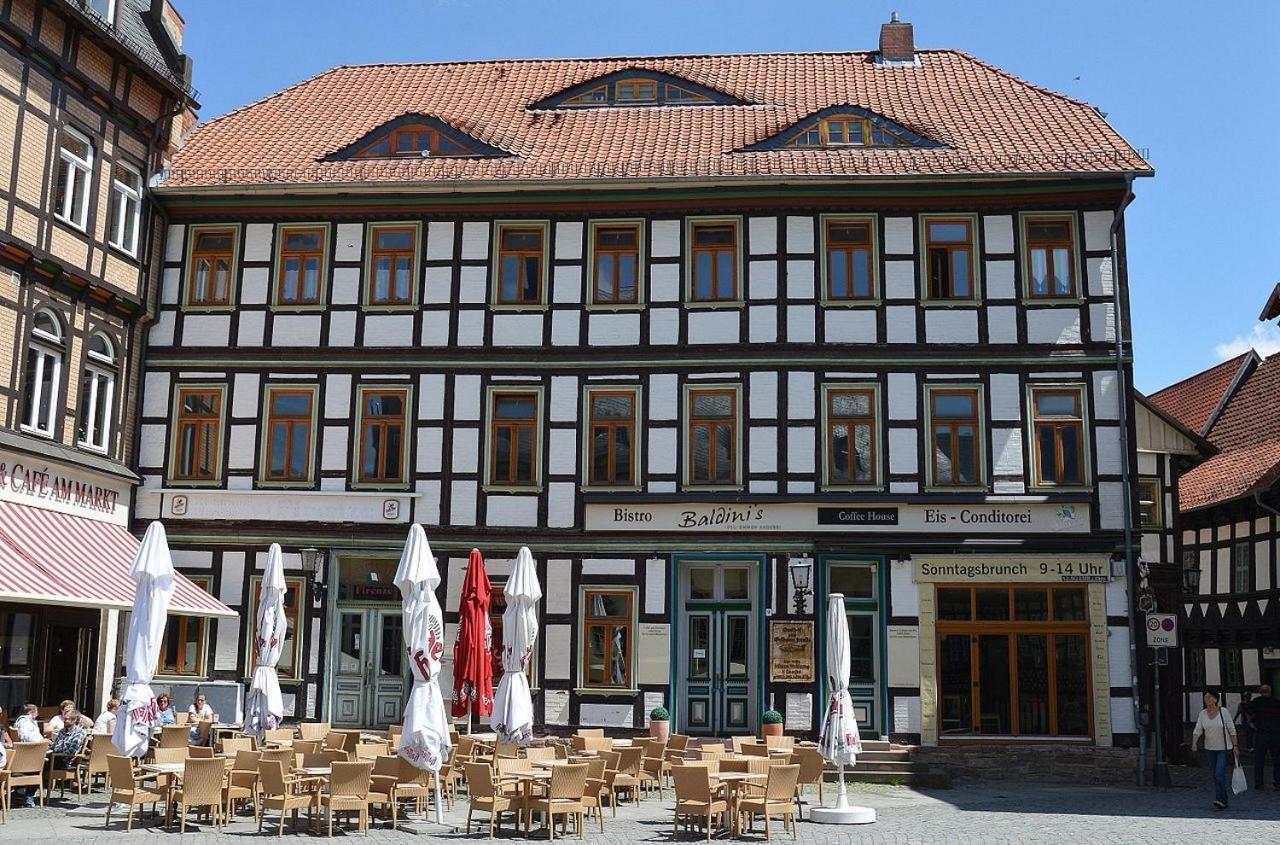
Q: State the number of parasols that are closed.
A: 6